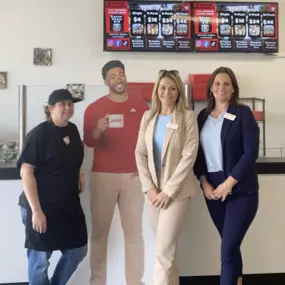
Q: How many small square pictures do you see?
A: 3